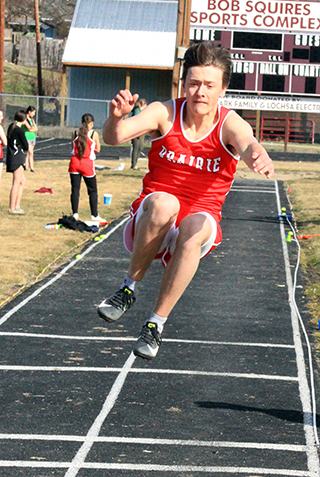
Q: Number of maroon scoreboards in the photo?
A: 1